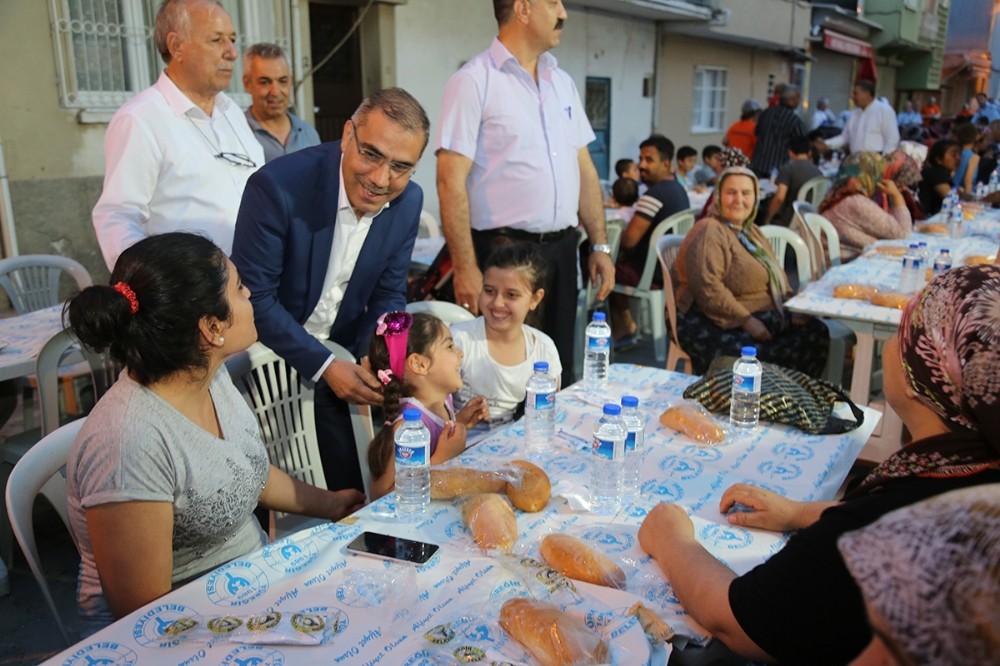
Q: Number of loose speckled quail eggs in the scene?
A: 0